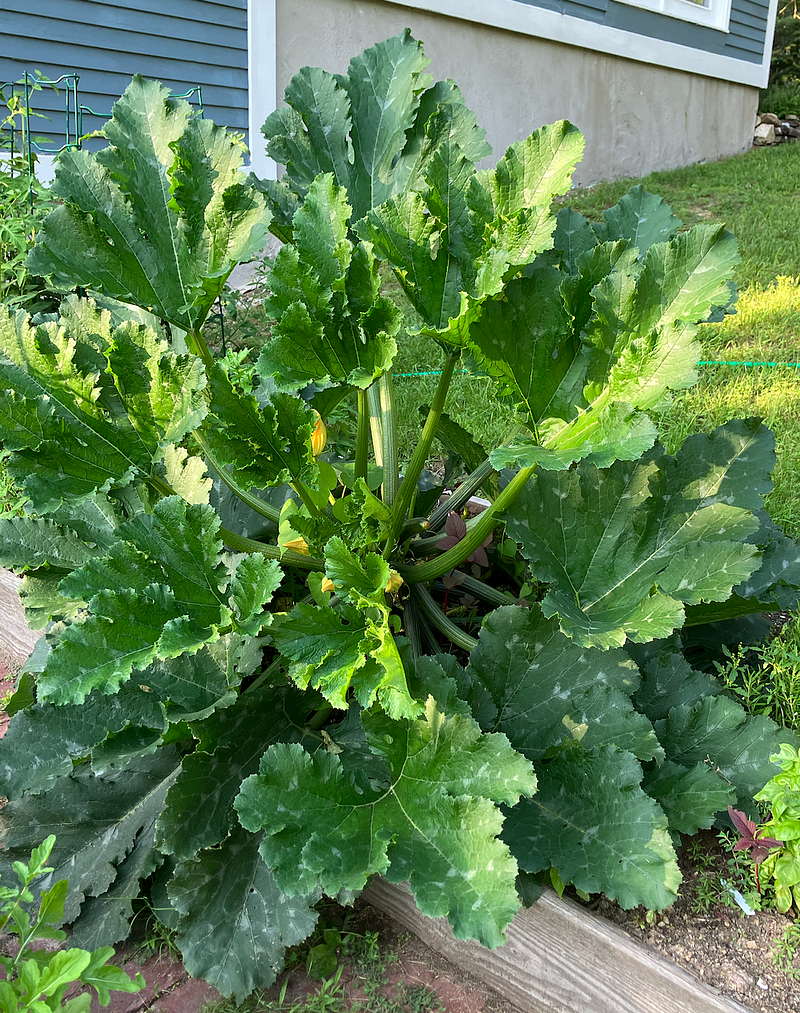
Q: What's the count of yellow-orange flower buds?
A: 4